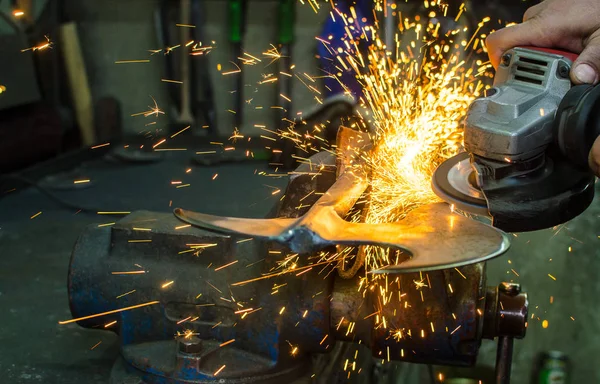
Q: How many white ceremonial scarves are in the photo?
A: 0